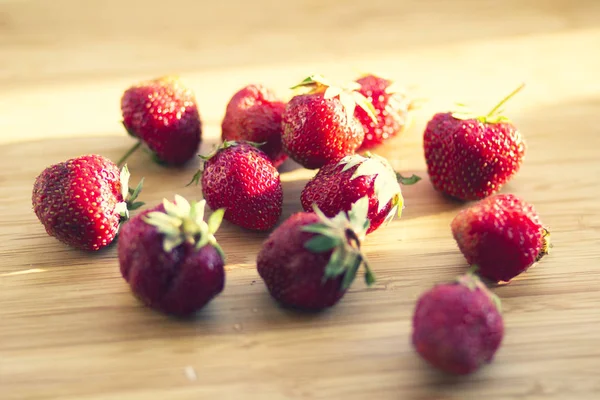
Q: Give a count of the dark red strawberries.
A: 3